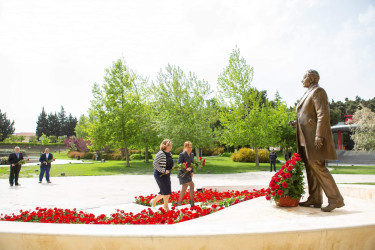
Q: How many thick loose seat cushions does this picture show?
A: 0